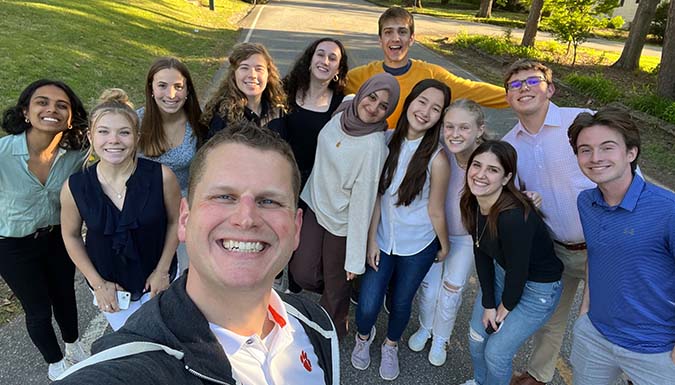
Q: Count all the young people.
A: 12